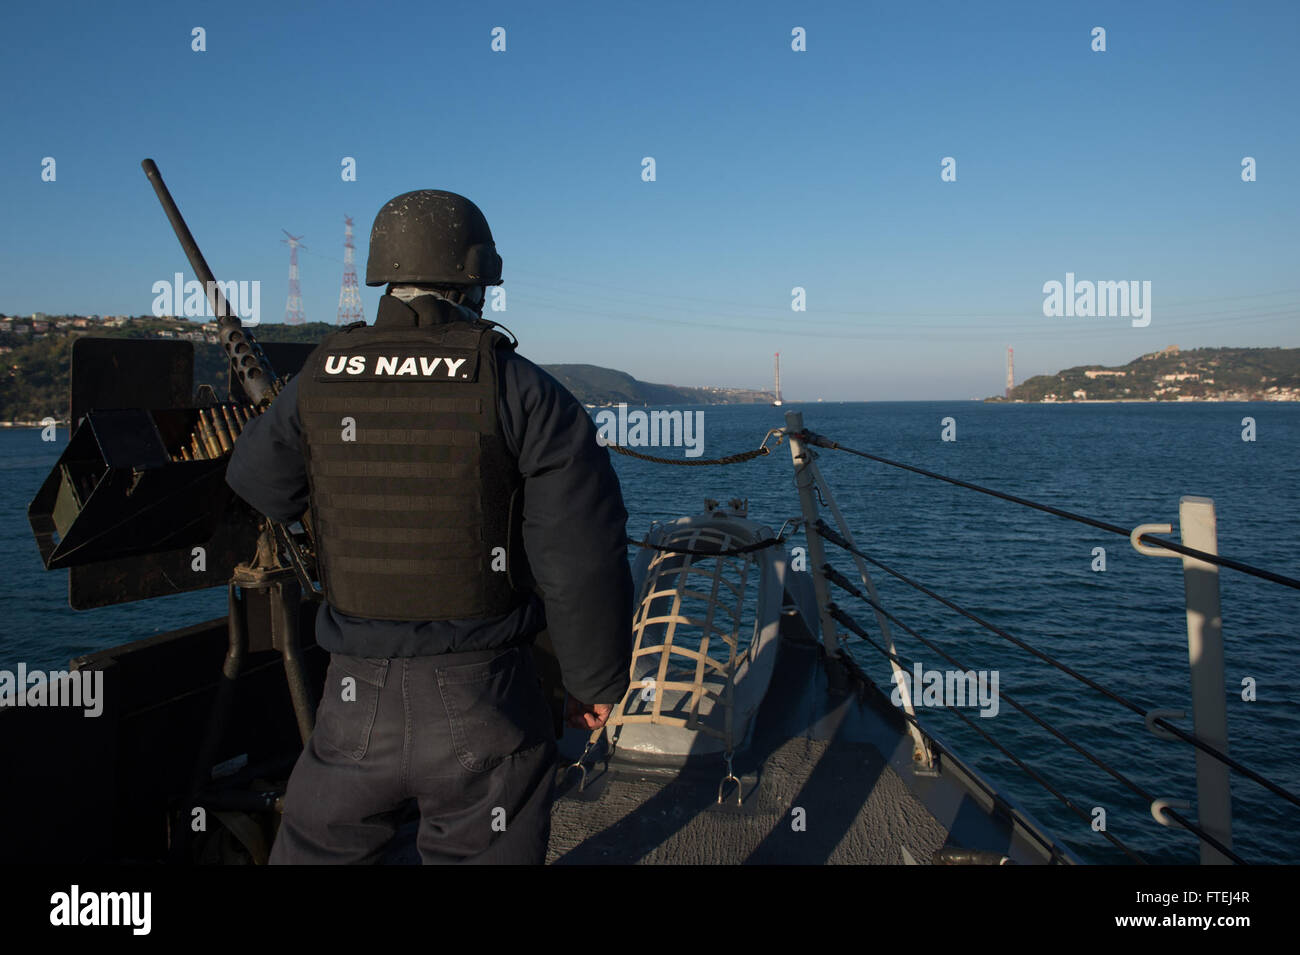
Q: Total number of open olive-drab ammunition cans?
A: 1